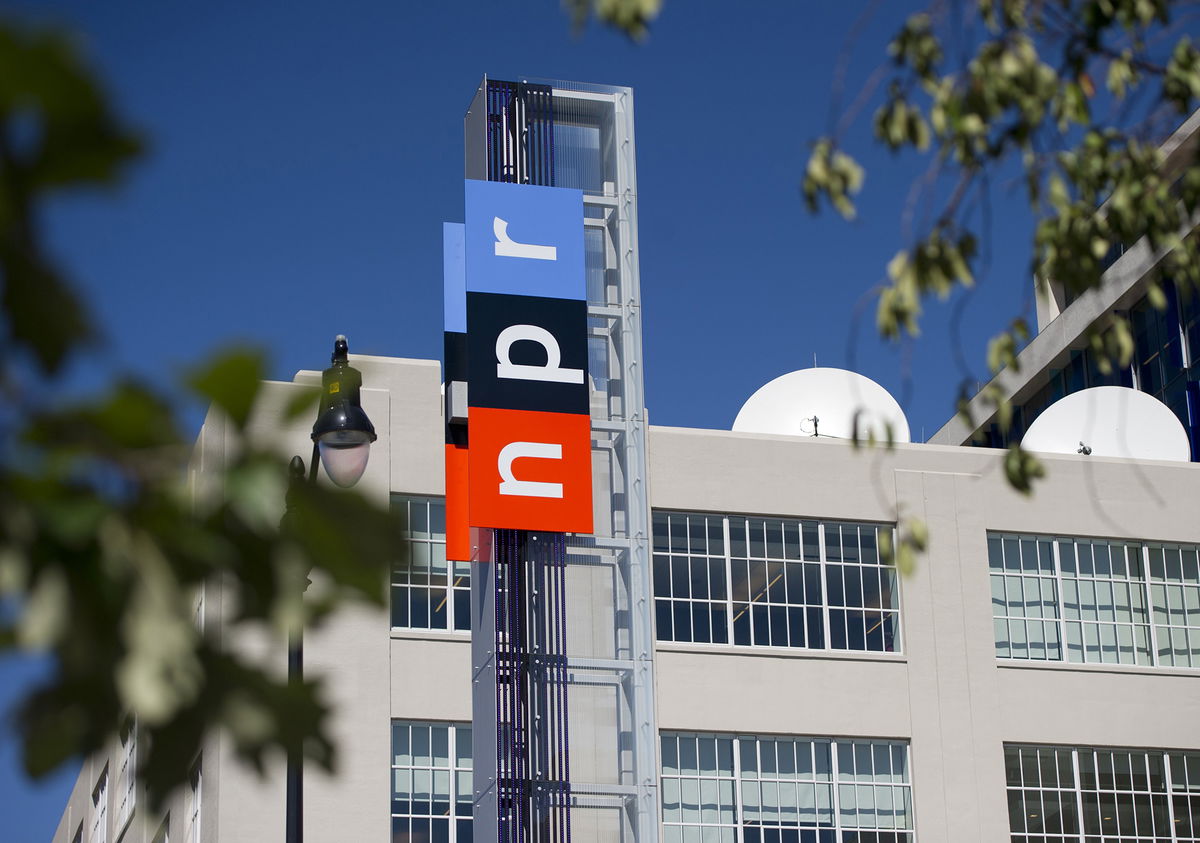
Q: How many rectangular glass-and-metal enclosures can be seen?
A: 1